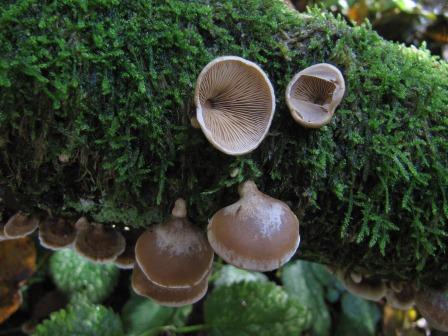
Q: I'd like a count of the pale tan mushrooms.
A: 2